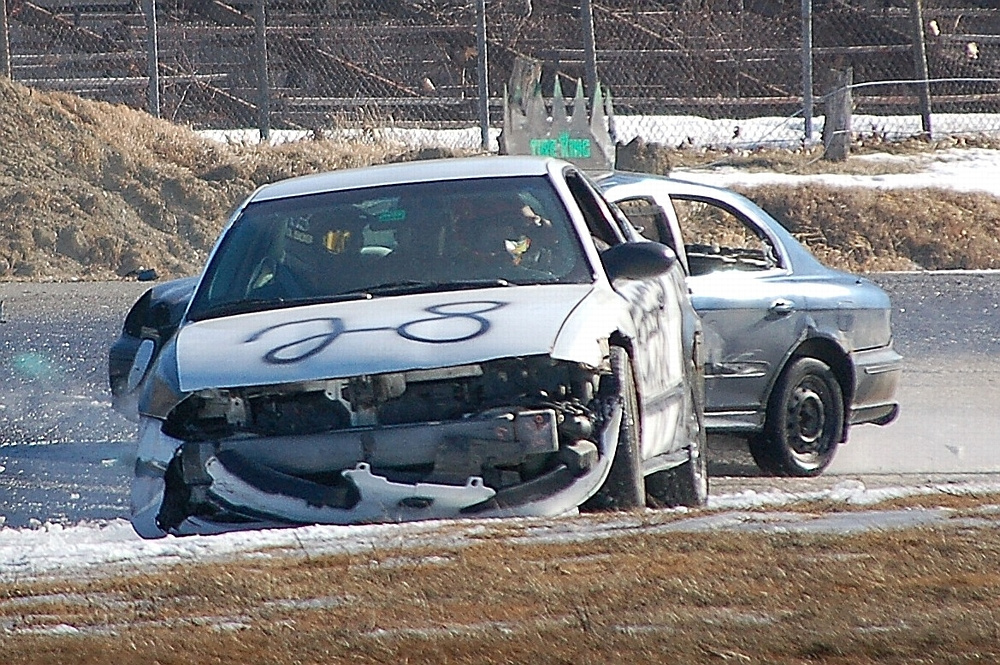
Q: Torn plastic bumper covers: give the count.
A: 1